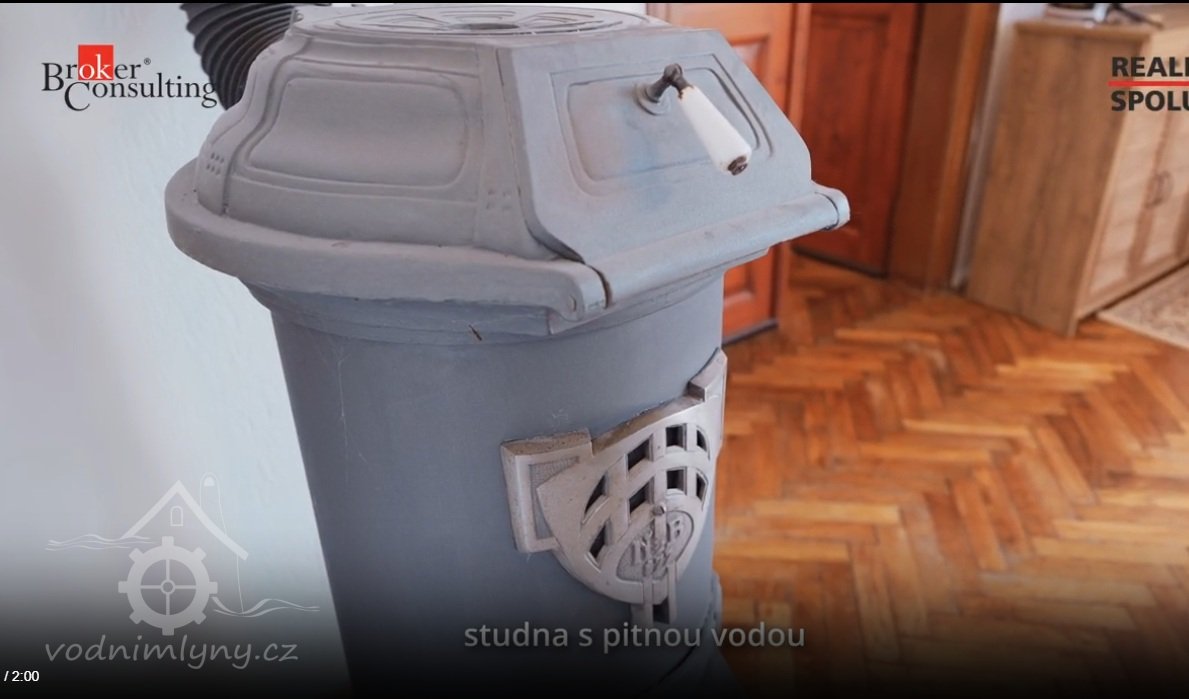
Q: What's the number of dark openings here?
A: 9